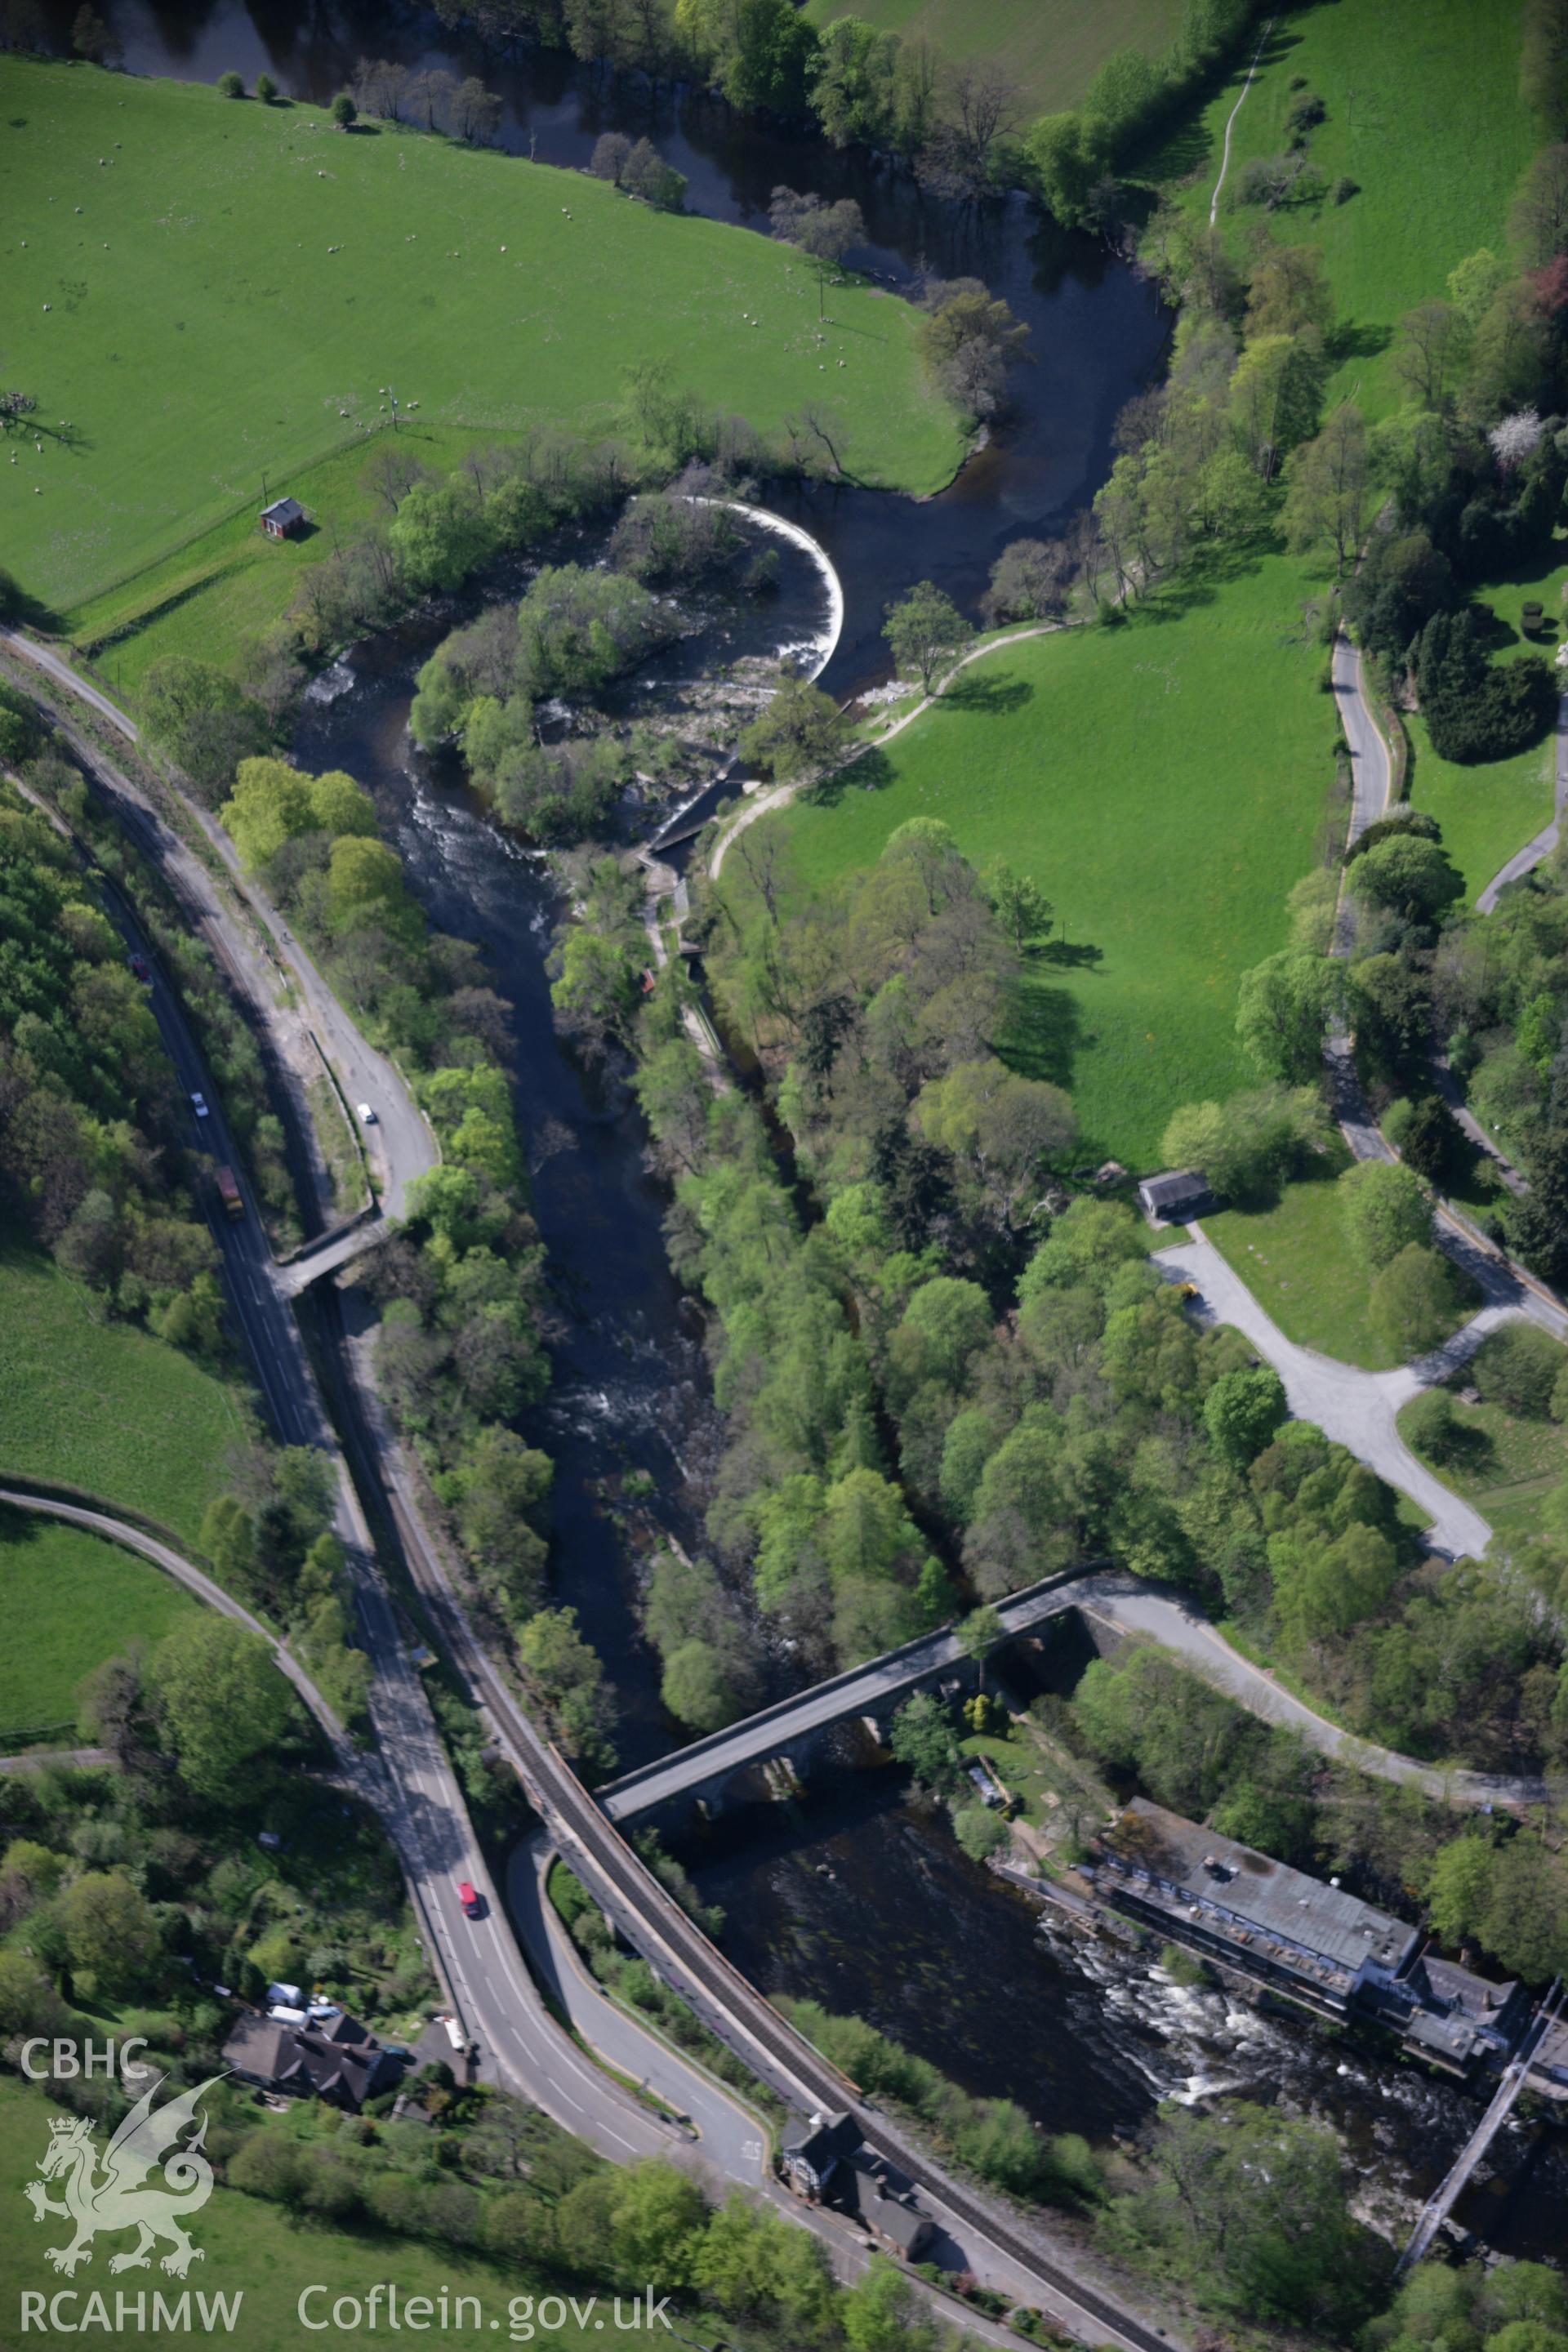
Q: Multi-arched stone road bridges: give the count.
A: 1